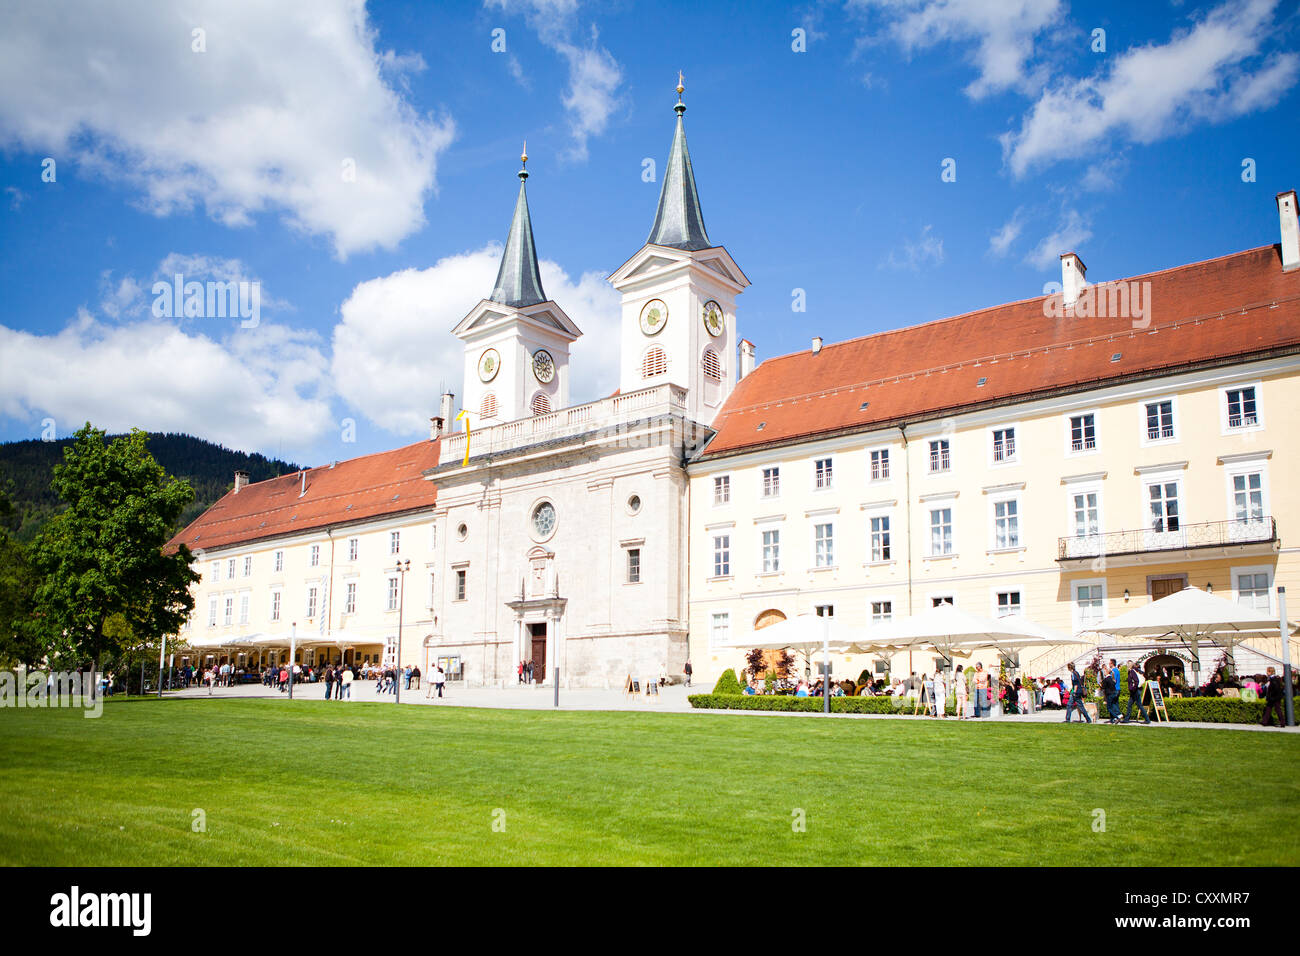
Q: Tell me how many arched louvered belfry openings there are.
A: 4